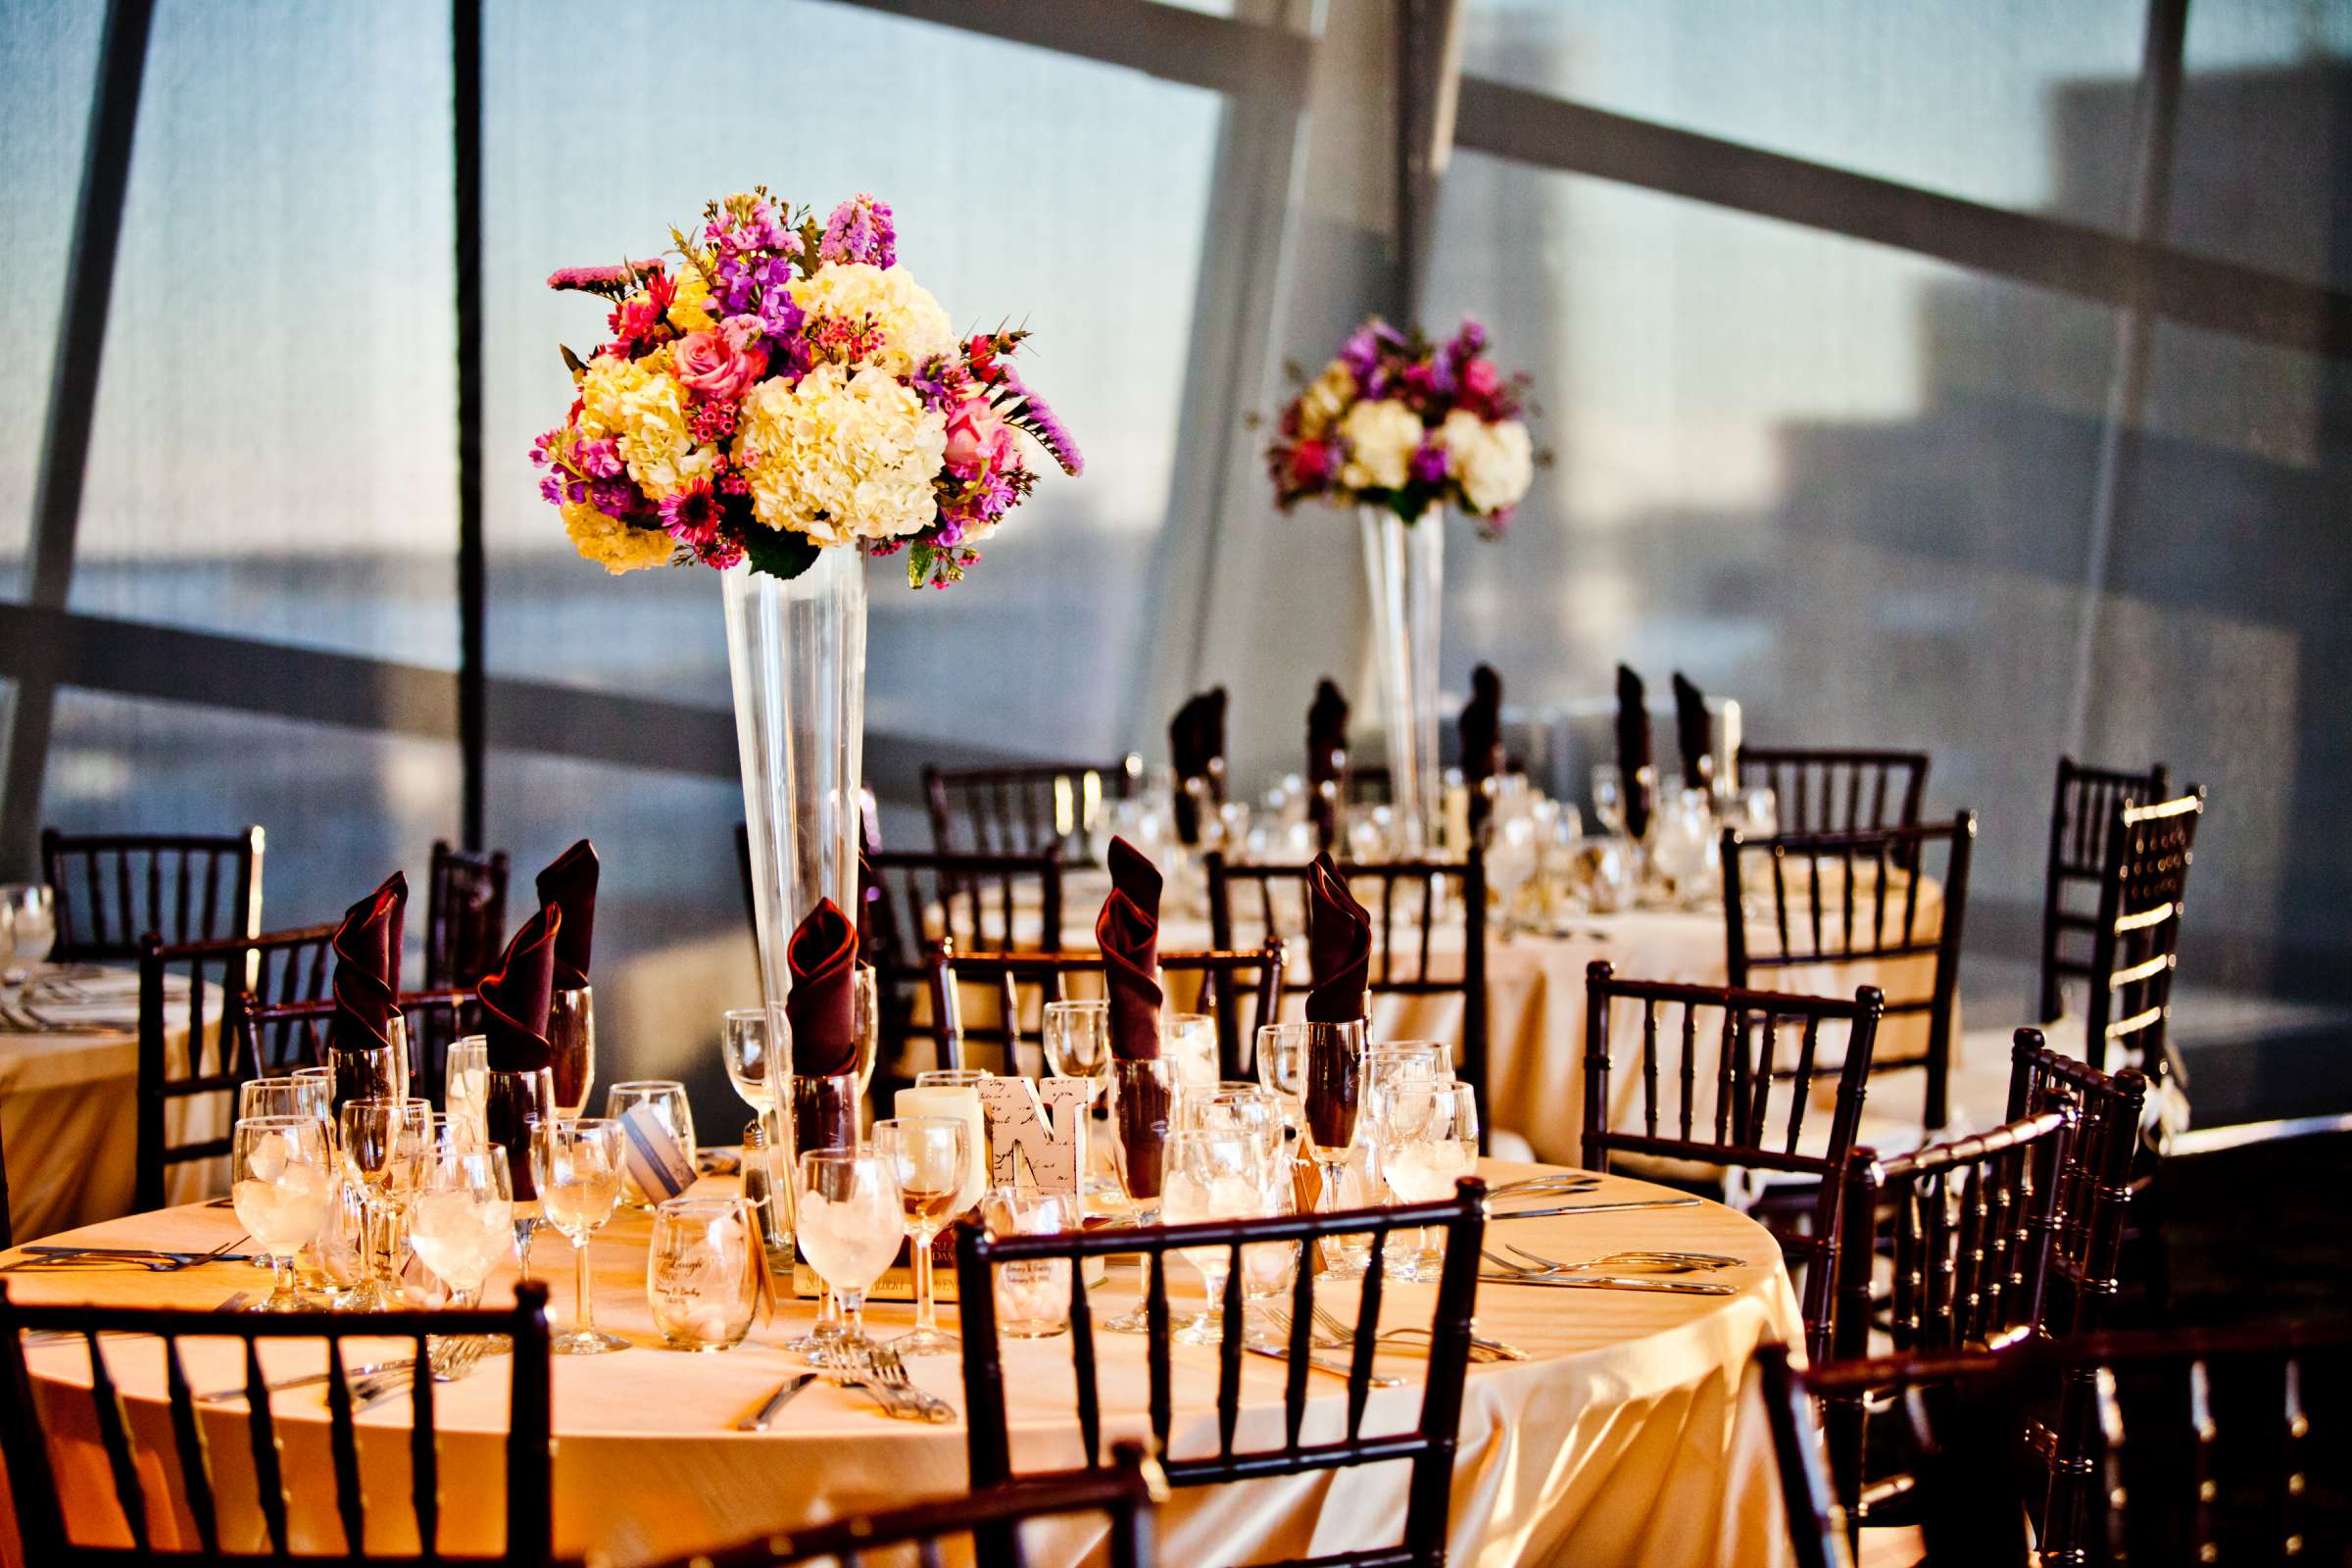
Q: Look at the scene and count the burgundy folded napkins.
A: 12